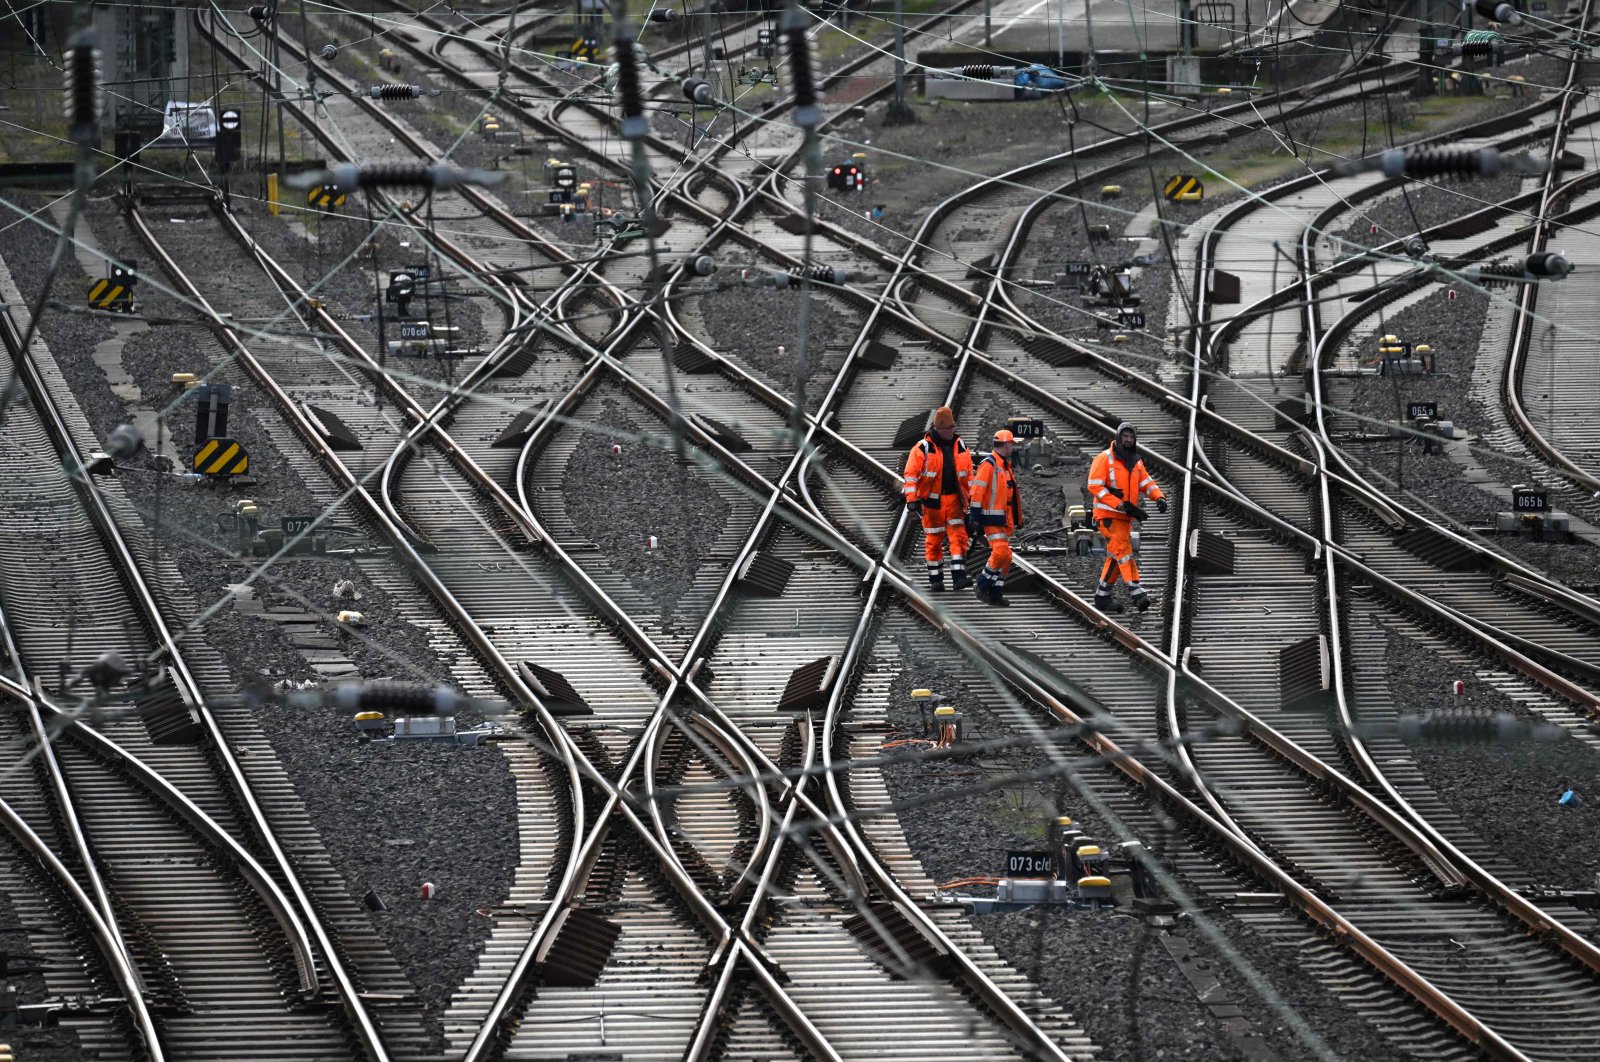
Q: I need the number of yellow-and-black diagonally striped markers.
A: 5